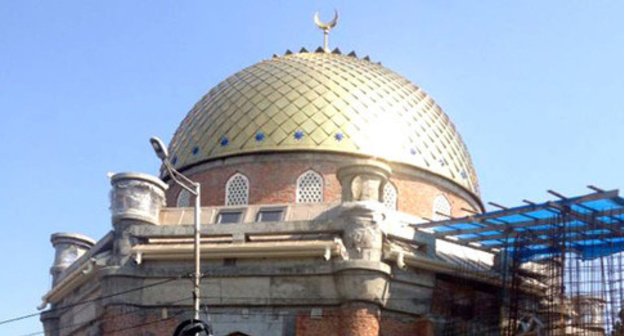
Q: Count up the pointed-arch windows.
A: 5